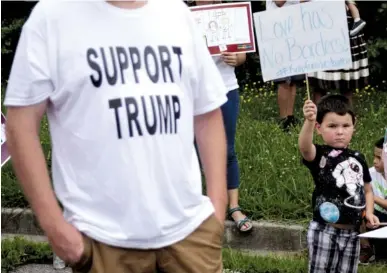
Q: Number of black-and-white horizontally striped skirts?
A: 1